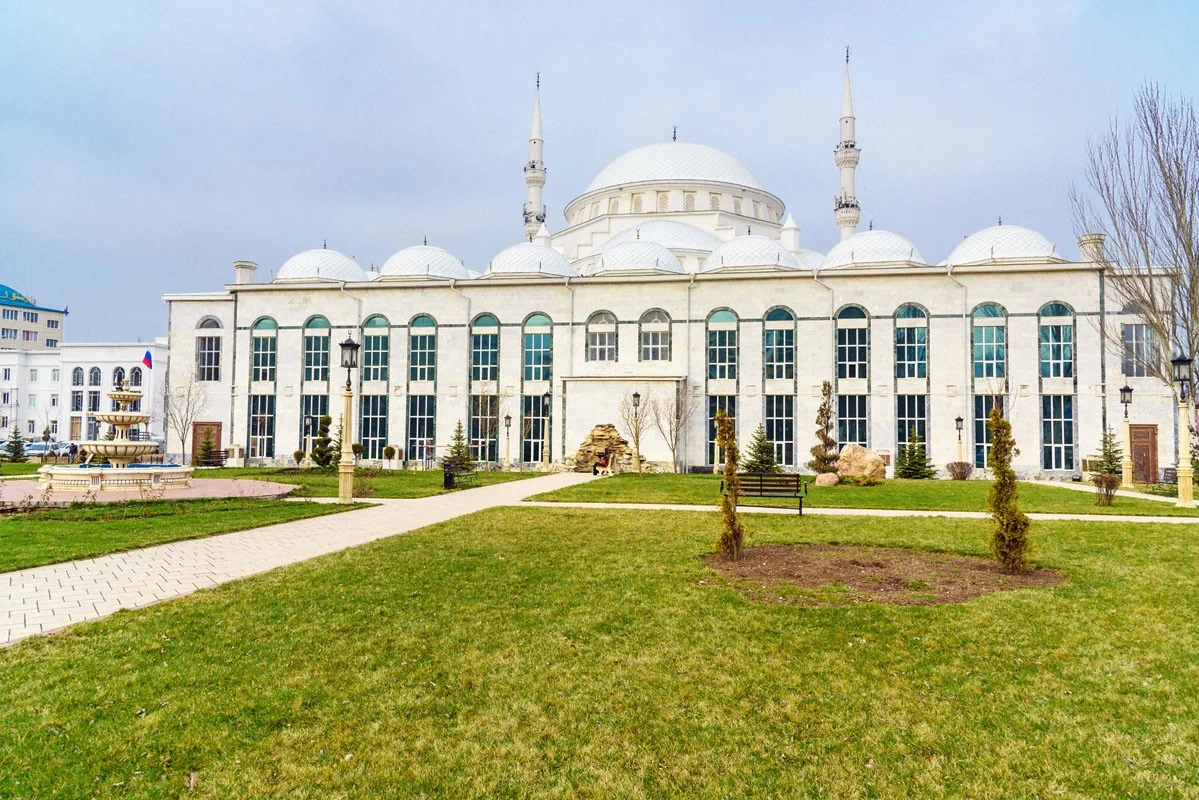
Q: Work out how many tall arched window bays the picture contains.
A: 12